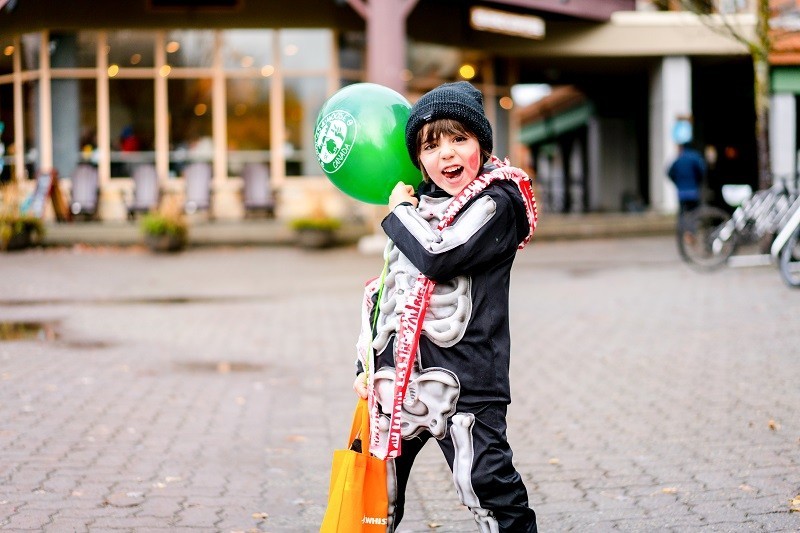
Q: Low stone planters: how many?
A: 3